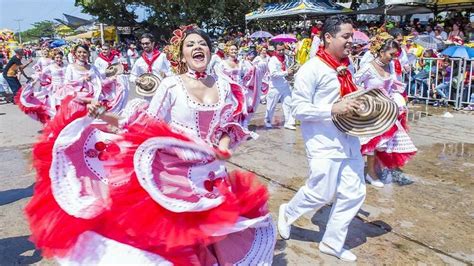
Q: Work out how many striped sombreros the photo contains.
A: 3